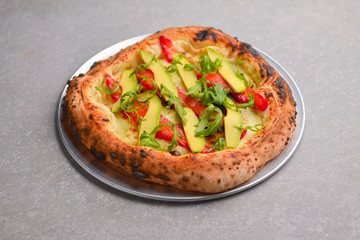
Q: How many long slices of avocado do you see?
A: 7